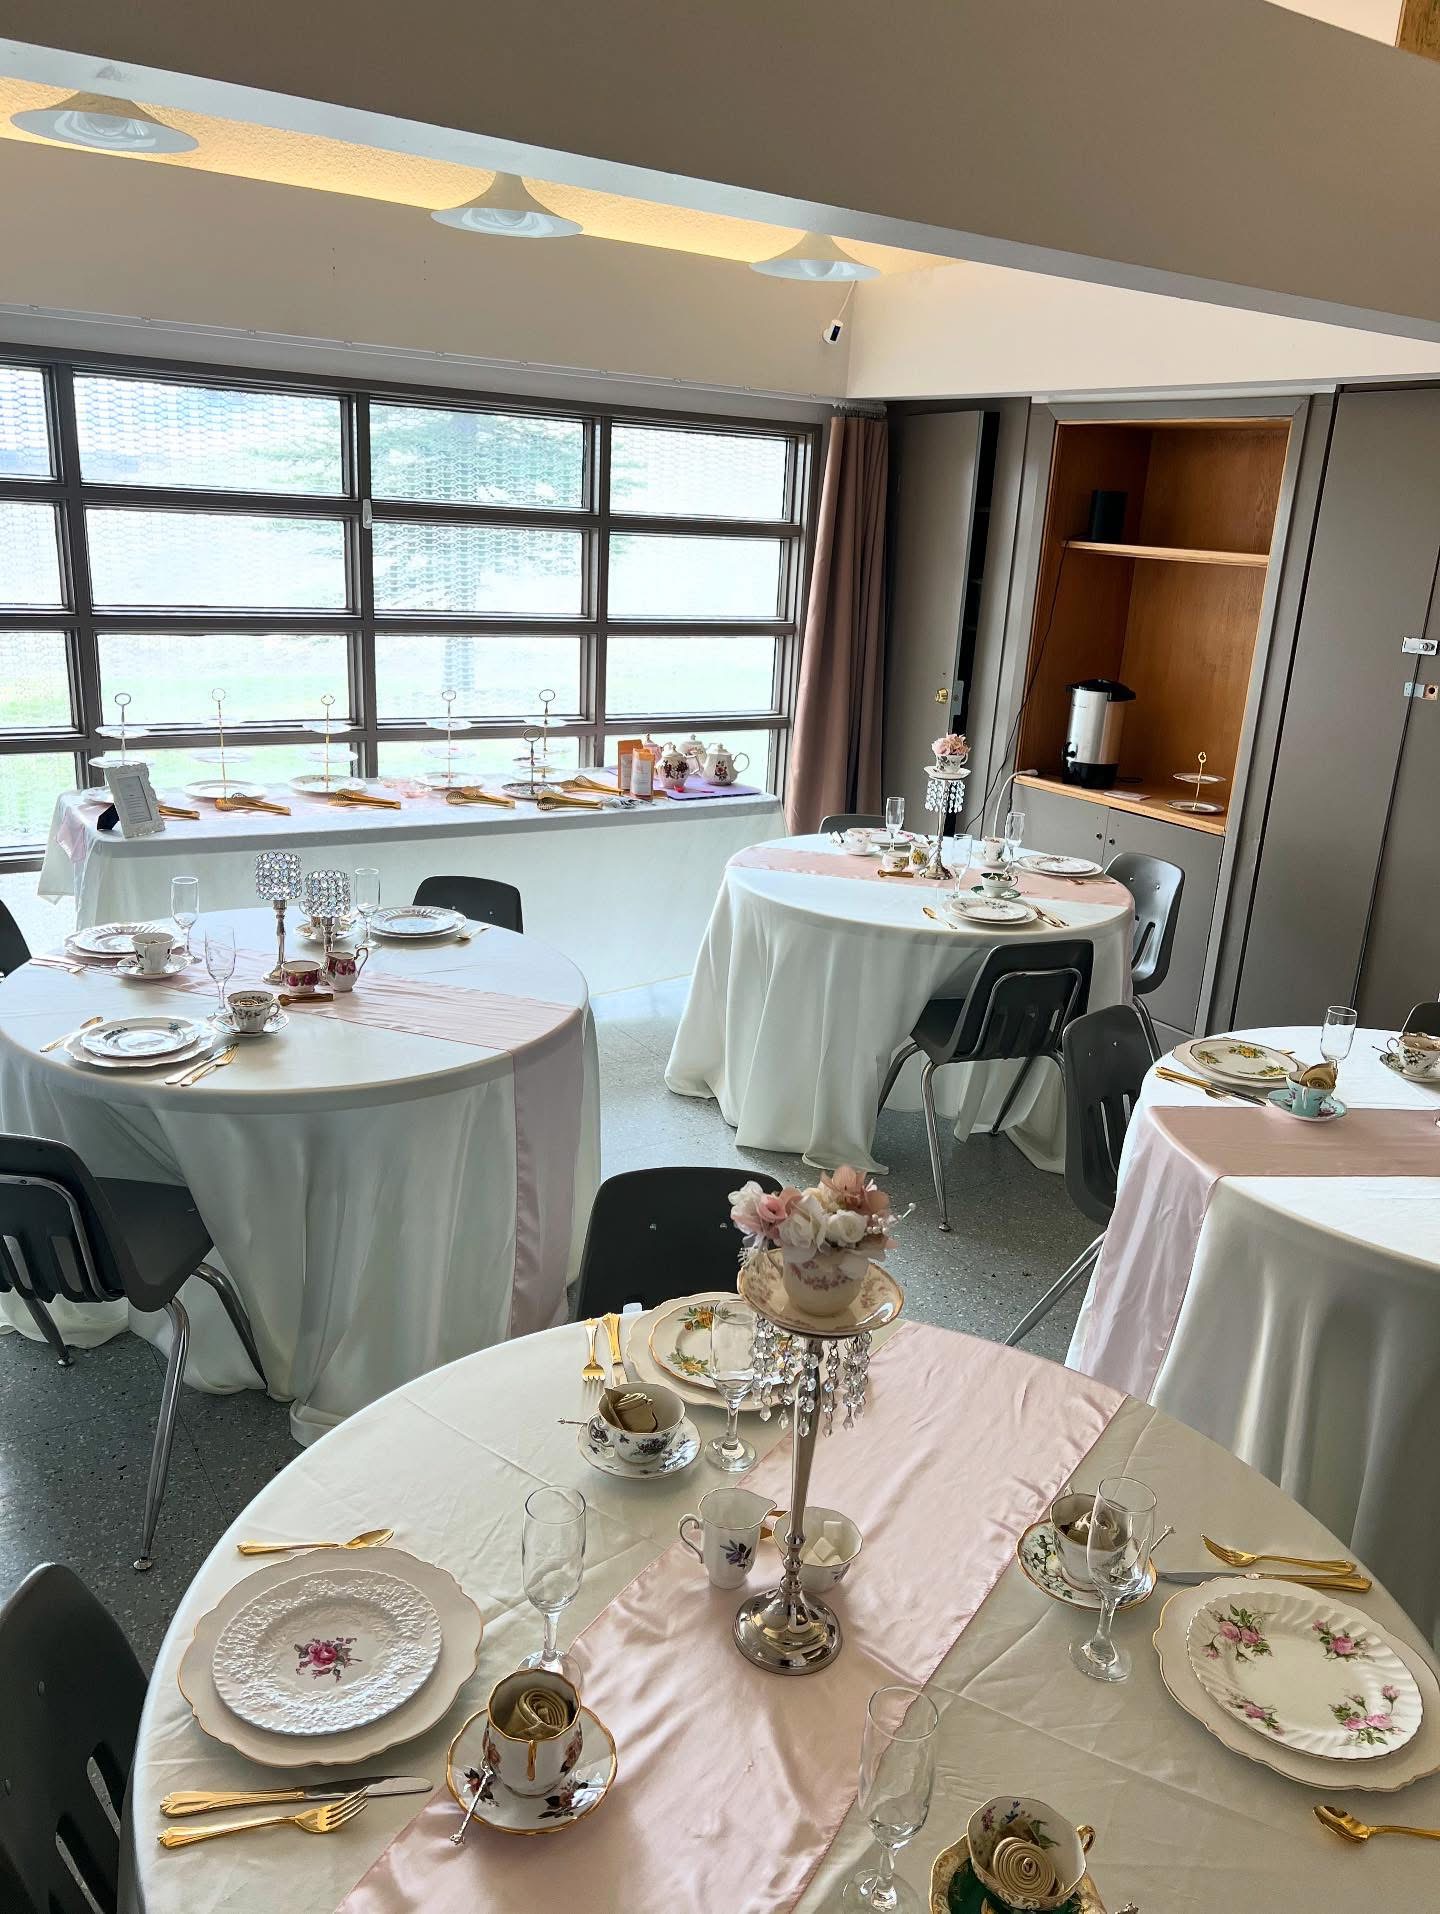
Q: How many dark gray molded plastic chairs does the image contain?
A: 10